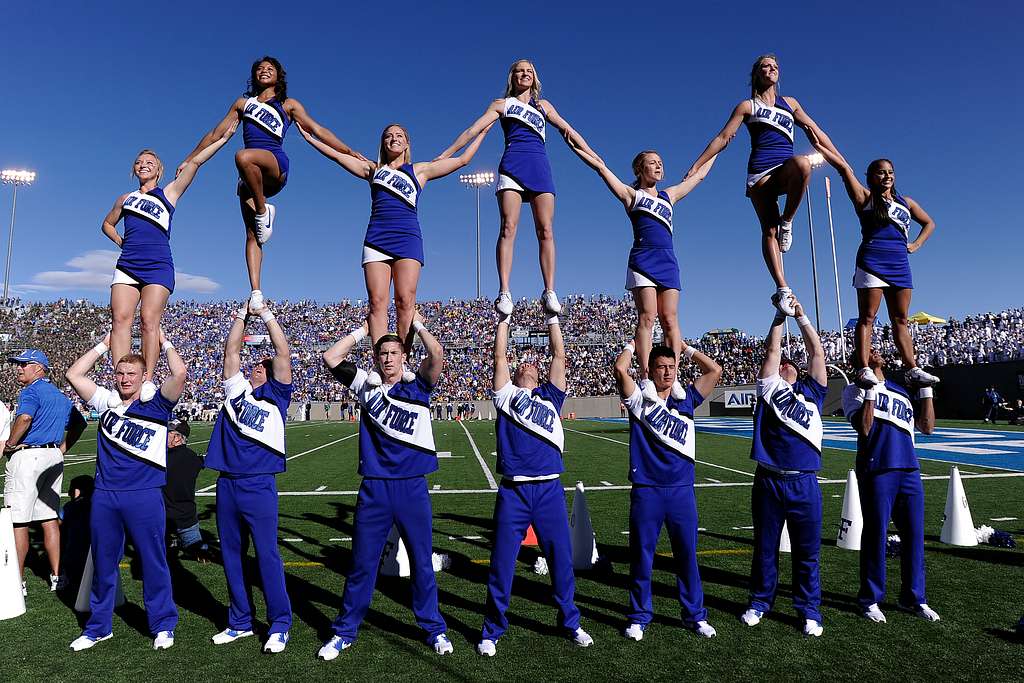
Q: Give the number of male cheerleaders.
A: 7